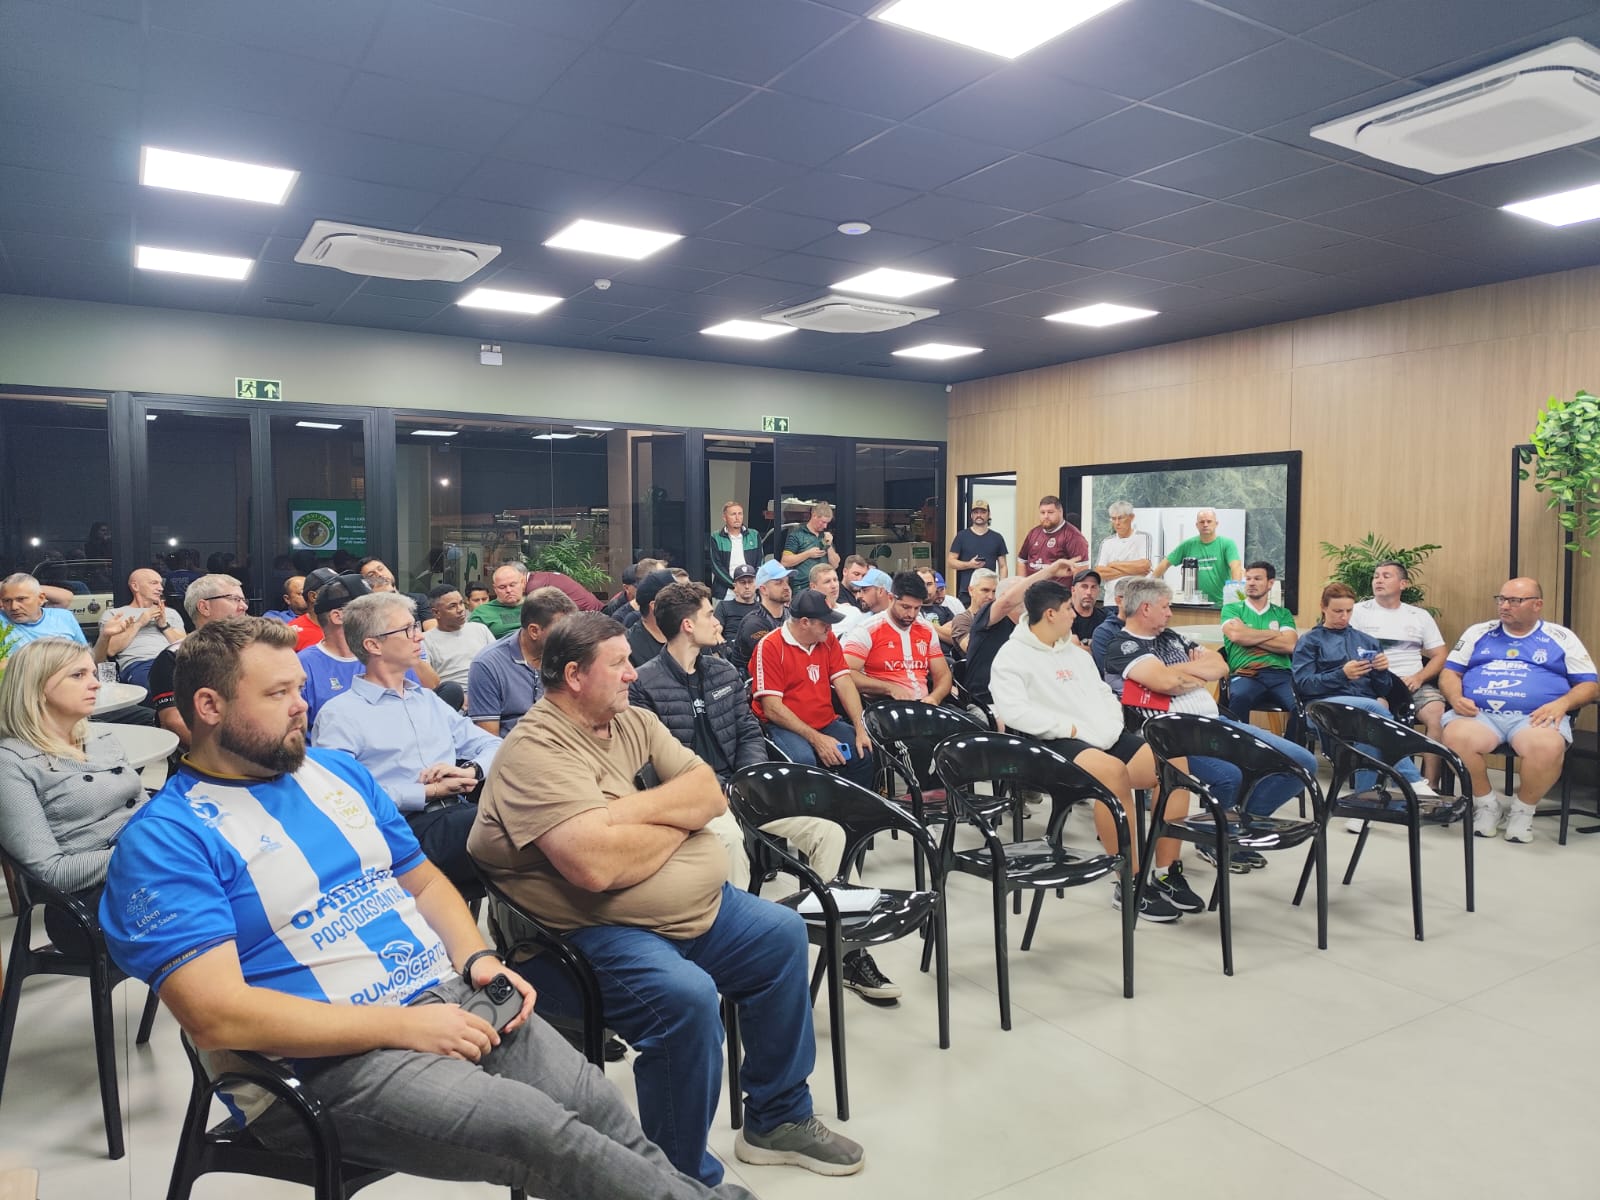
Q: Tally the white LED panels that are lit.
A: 10